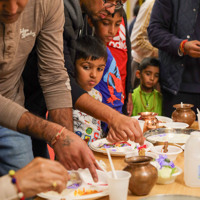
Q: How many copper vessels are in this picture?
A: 3